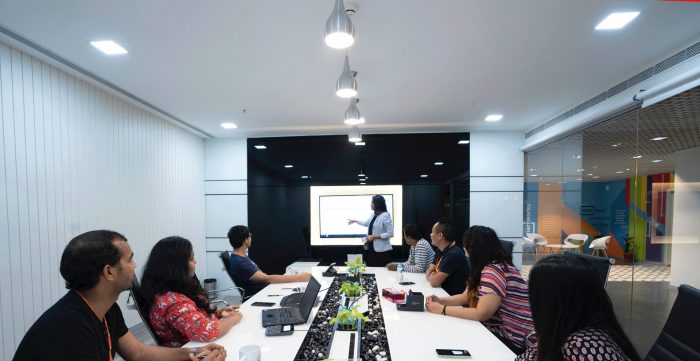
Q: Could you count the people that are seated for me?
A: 7